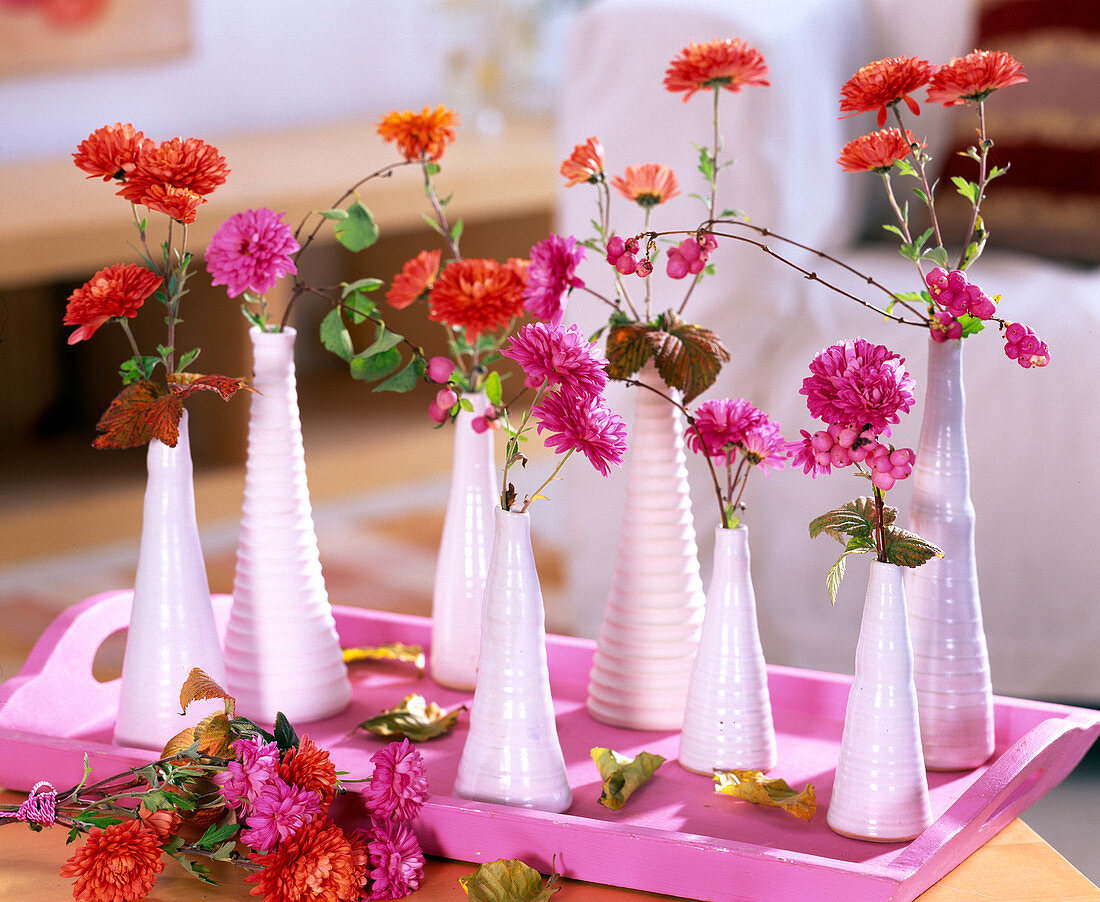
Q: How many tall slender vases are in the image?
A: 8